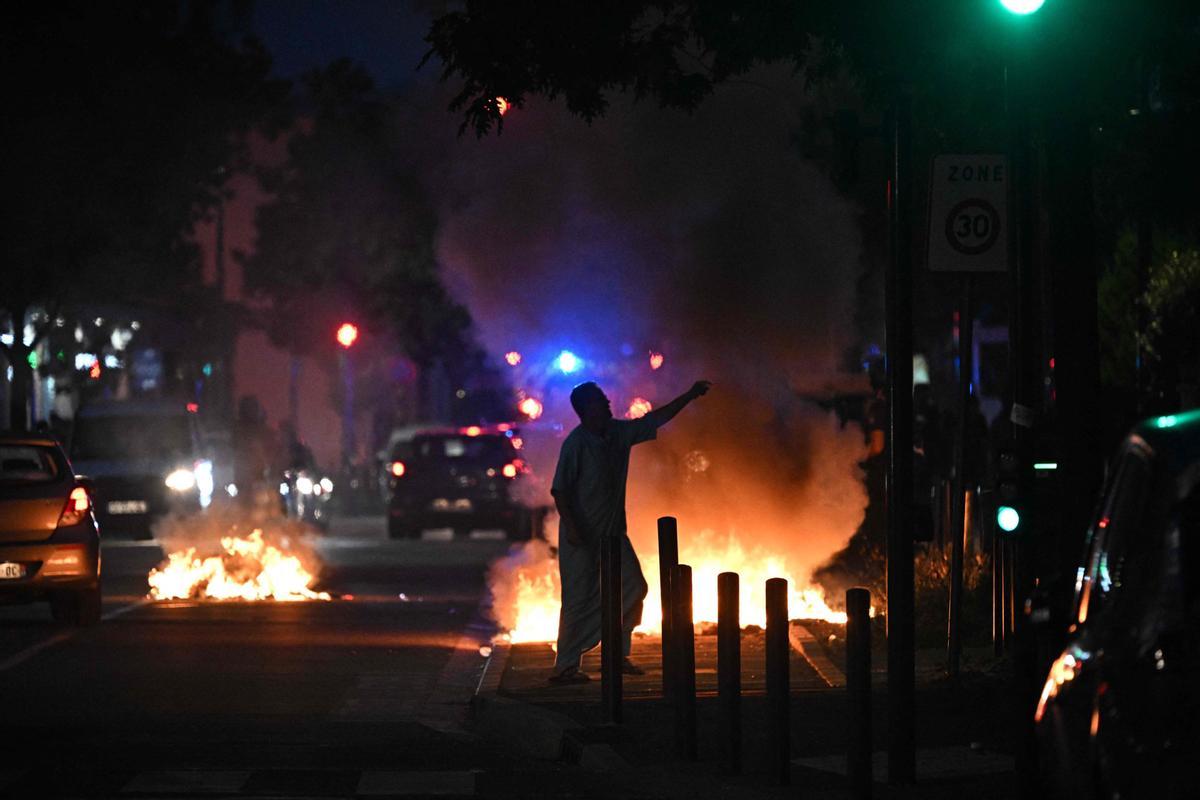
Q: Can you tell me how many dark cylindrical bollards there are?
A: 6